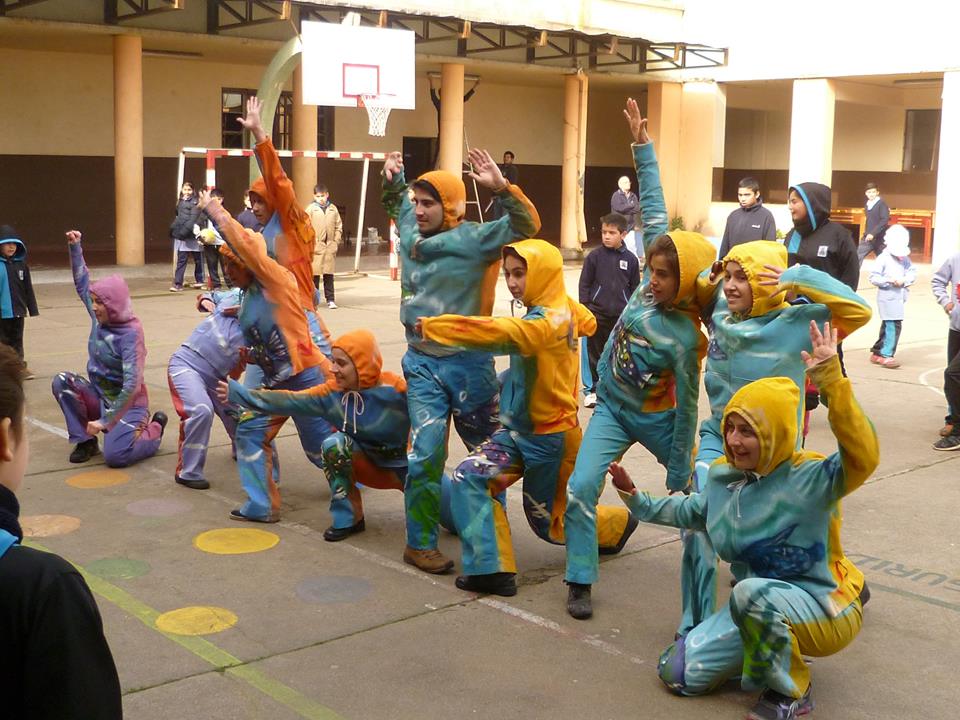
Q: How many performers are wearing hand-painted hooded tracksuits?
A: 10